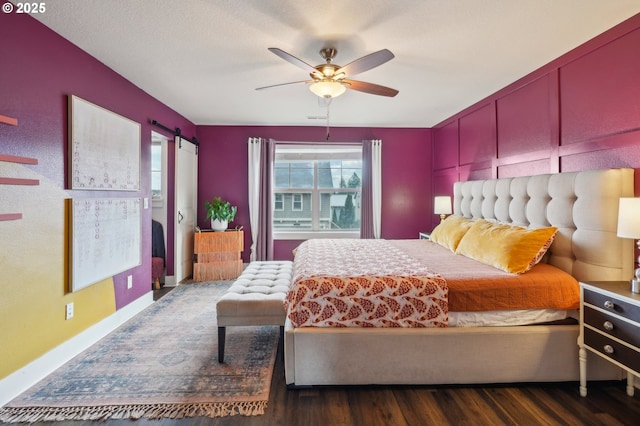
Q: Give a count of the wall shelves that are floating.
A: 4